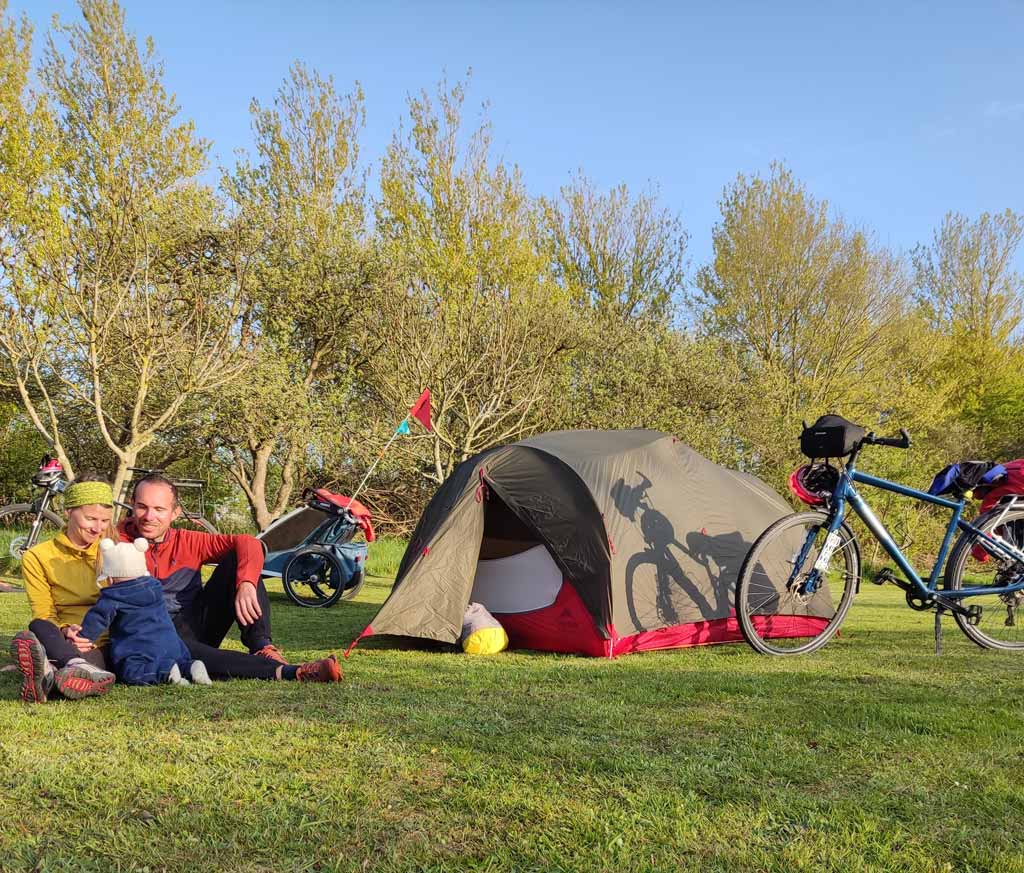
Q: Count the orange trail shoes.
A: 2